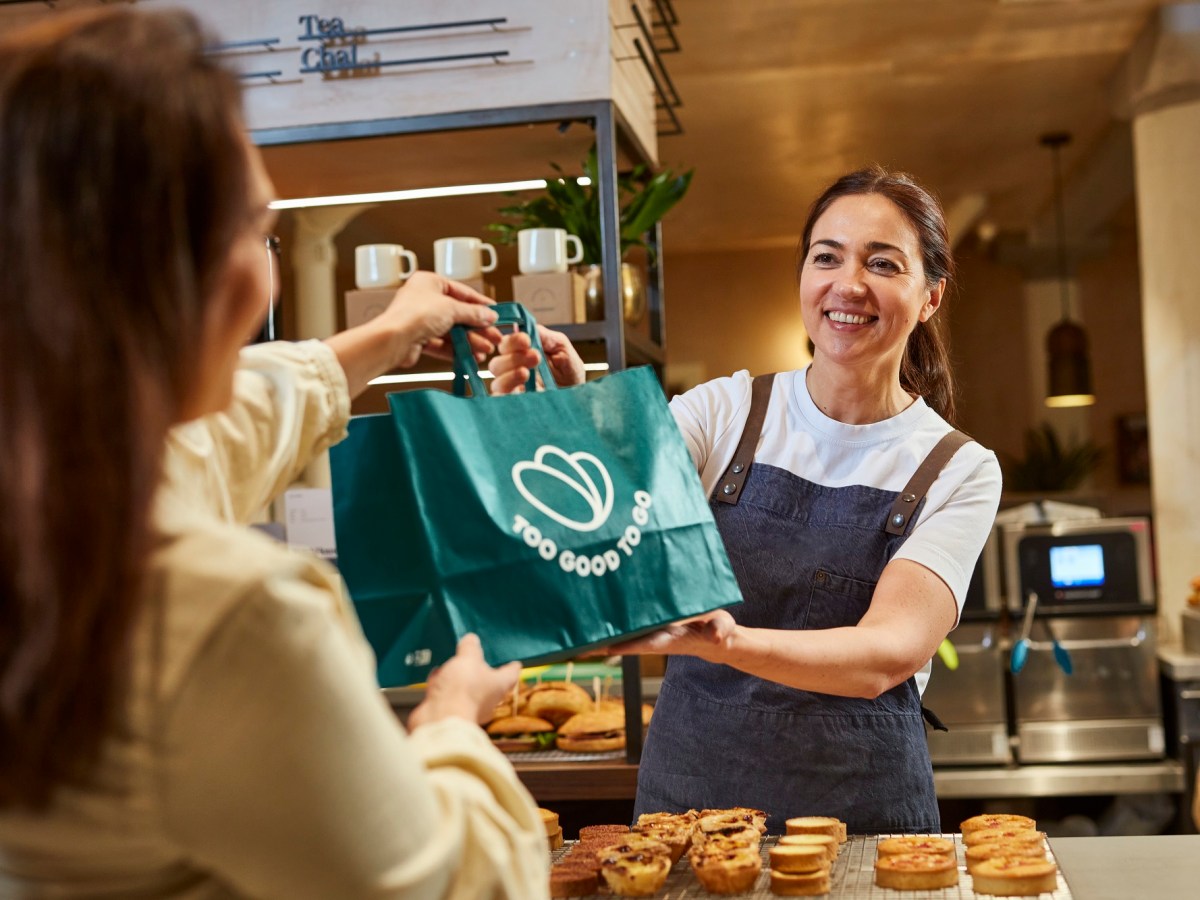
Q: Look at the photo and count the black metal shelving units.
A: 1